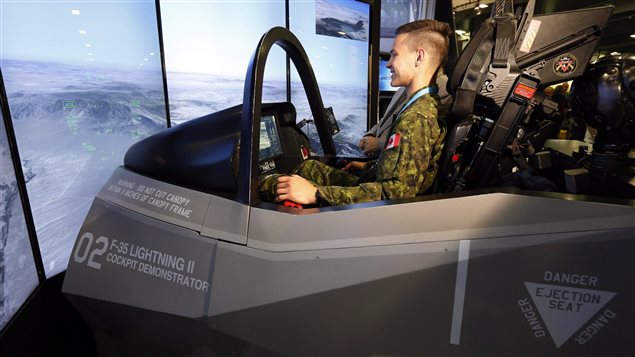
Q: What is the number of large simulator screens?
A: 4